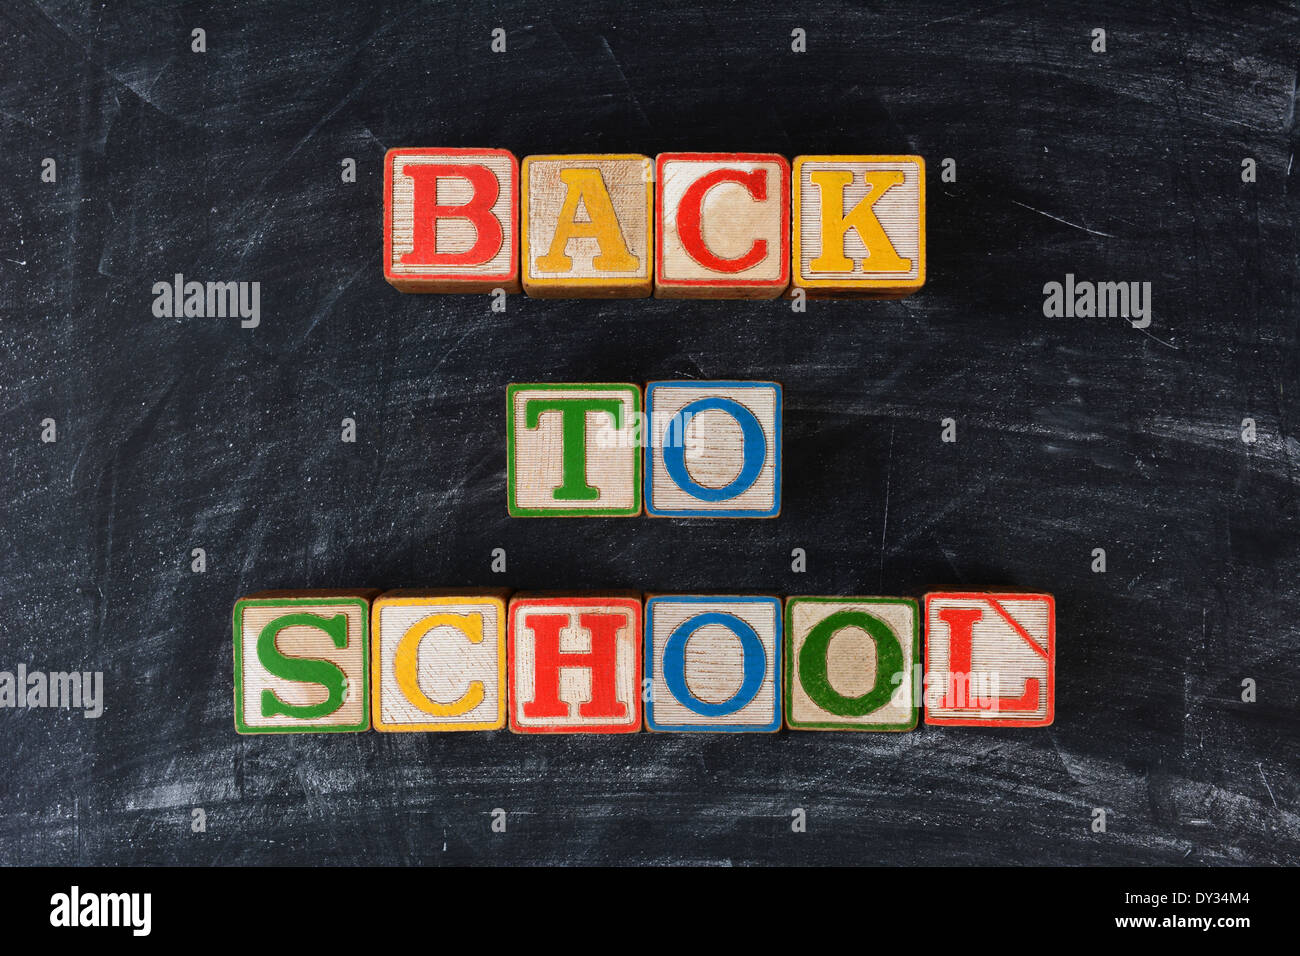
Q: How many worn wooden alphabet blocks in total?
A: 12